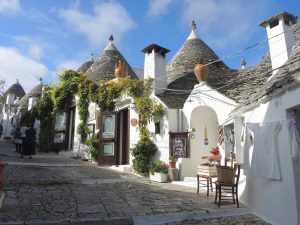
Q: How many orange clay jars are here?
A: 2